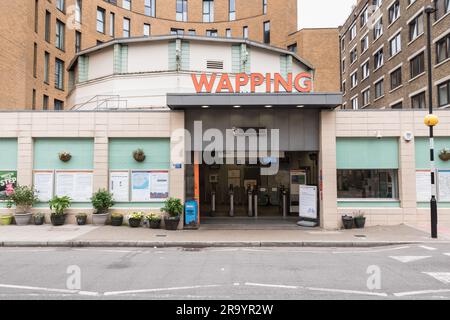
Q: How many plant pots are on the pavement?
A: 12